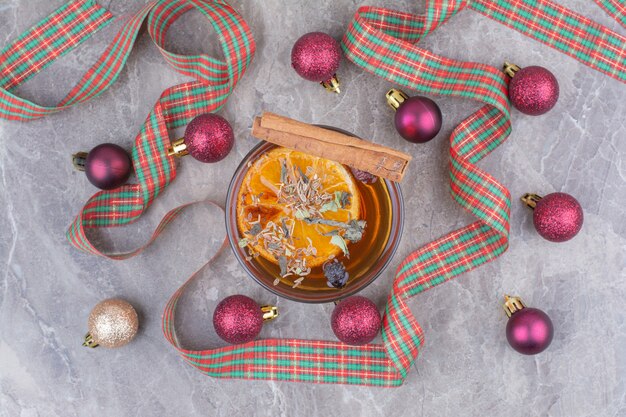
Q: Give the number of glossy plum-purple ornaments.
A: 3